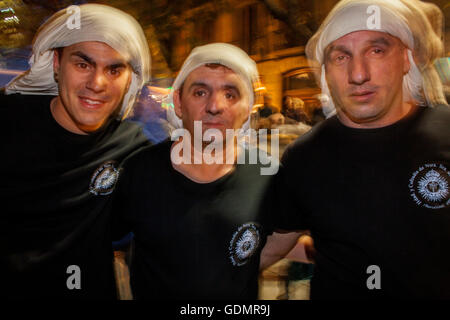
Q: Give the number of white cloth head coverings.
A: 3